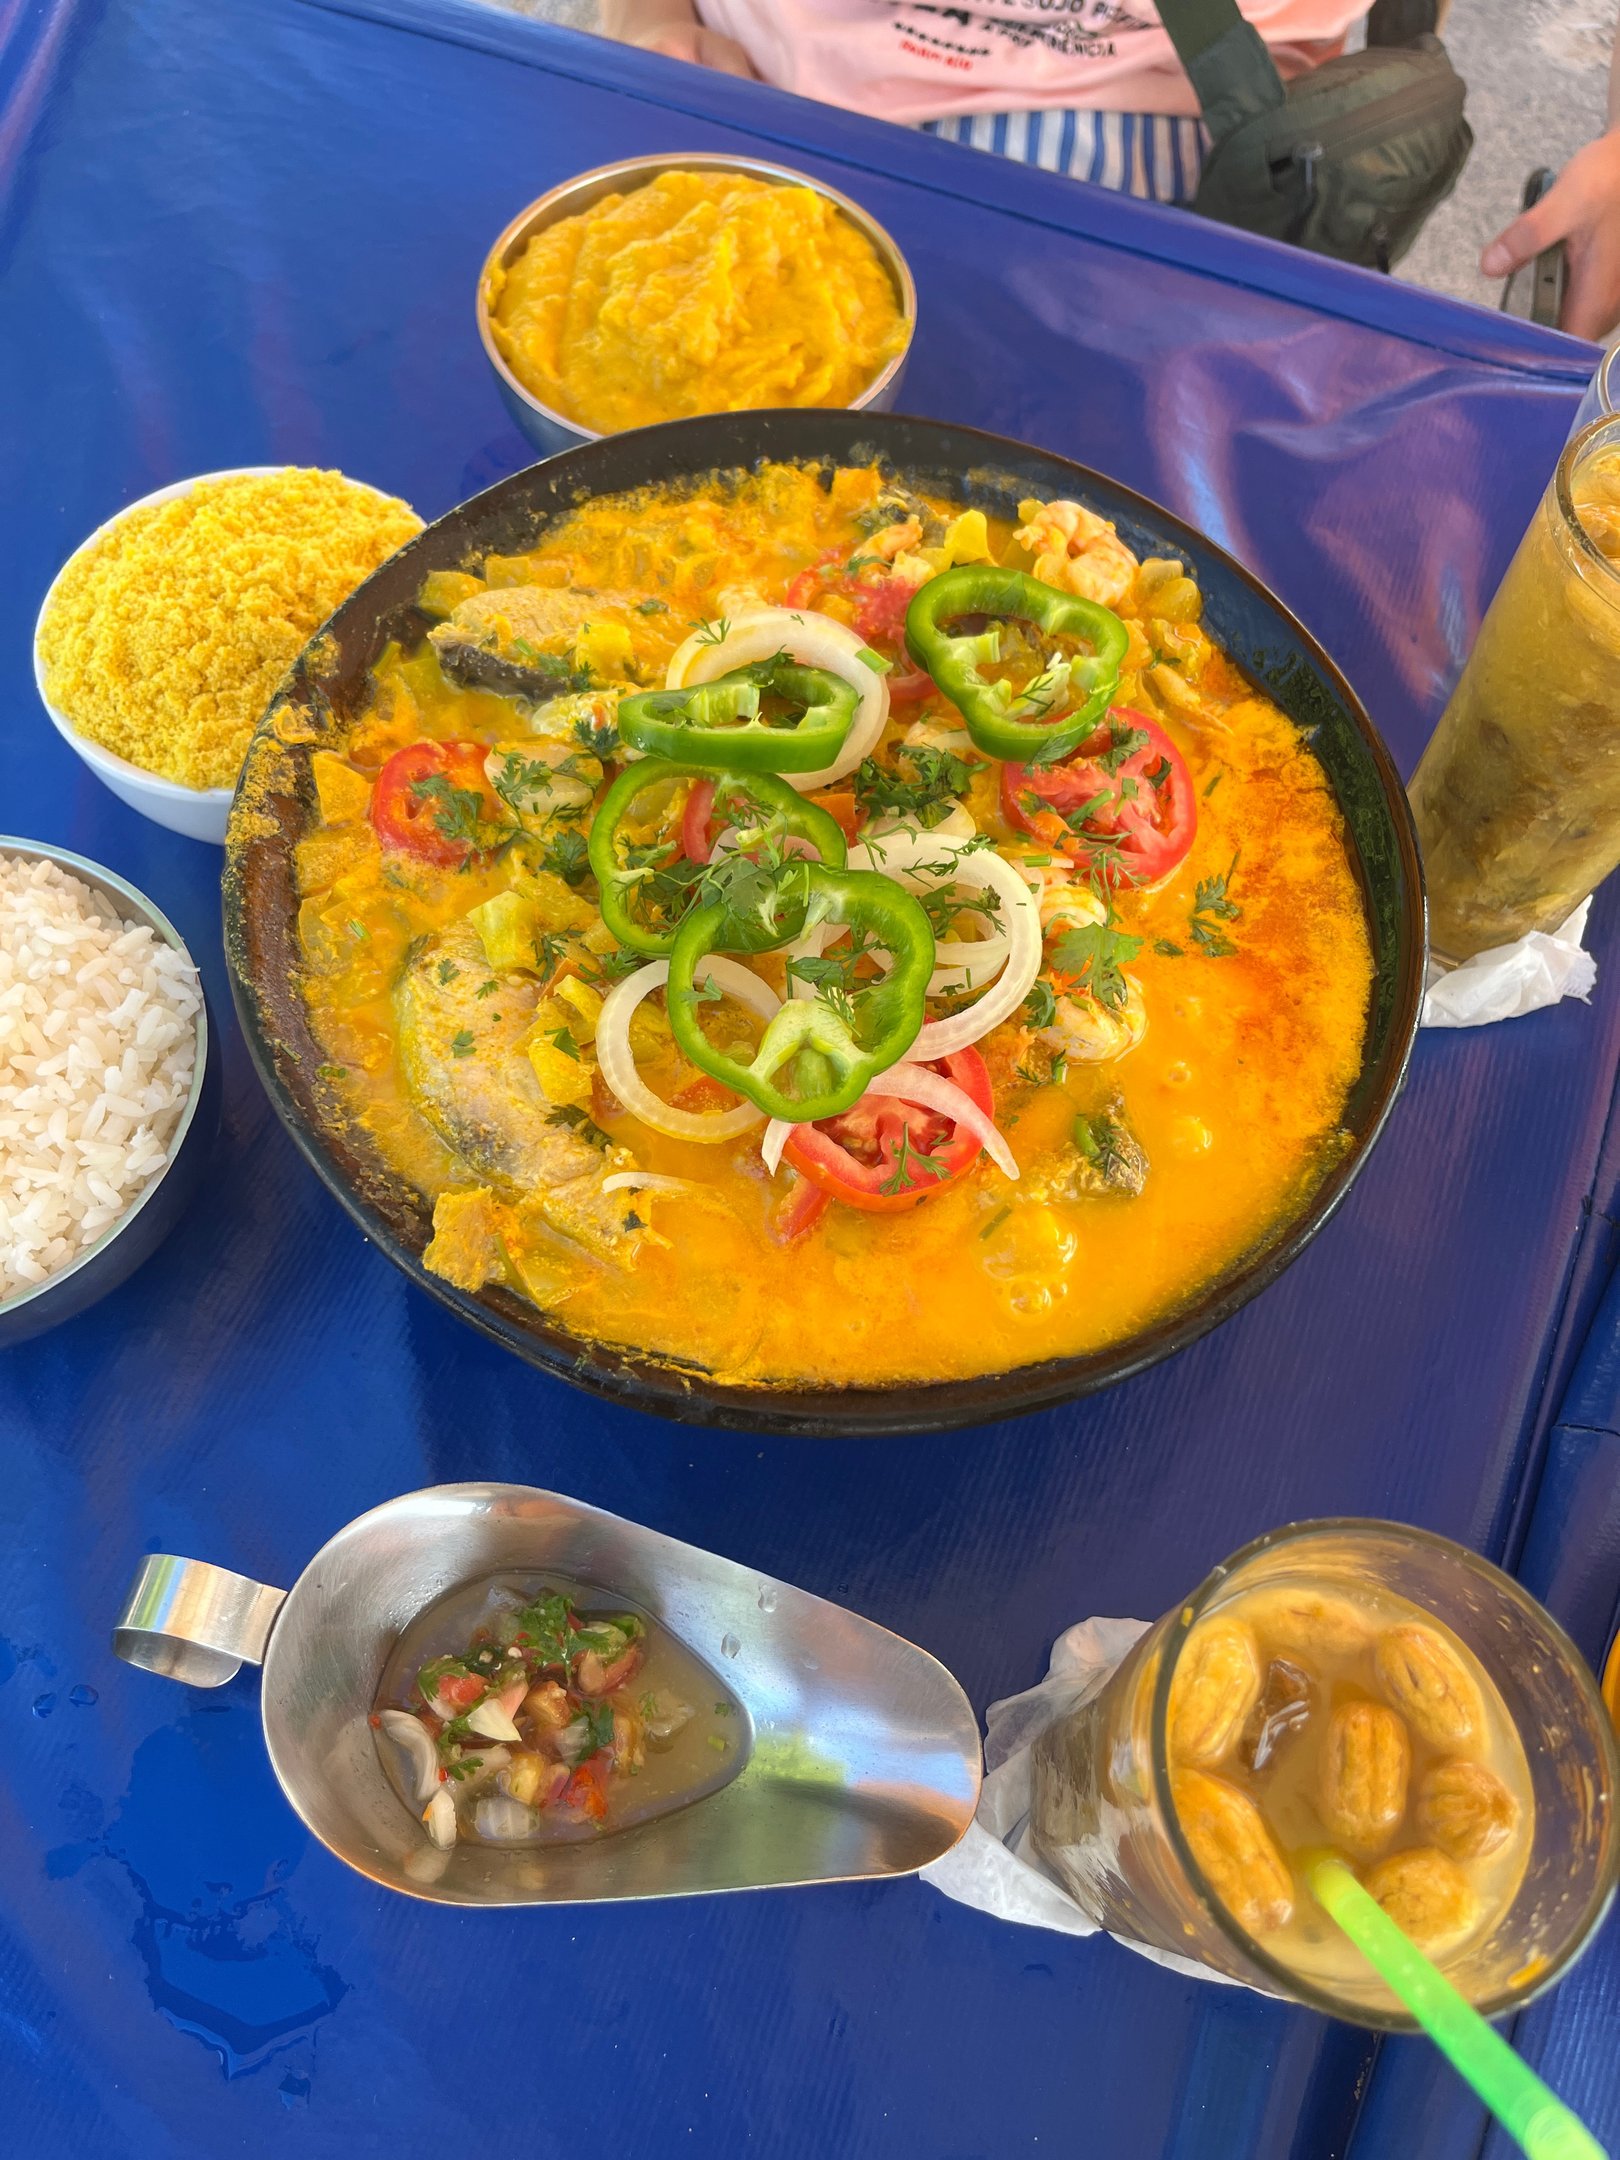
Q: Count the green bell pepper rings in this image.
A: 4